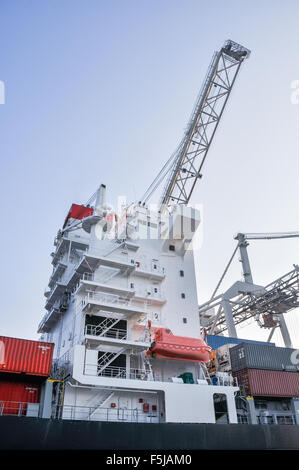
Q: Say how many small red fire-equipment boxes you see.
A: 4